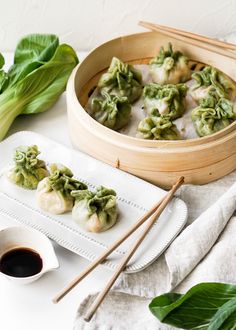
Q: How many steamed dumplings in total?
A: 10